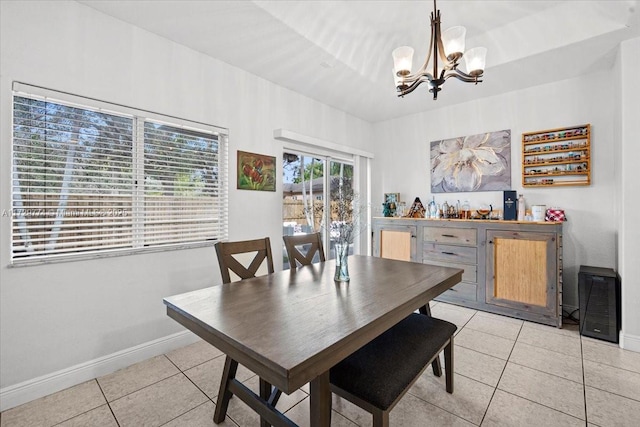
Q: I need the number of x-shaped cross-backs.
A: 2